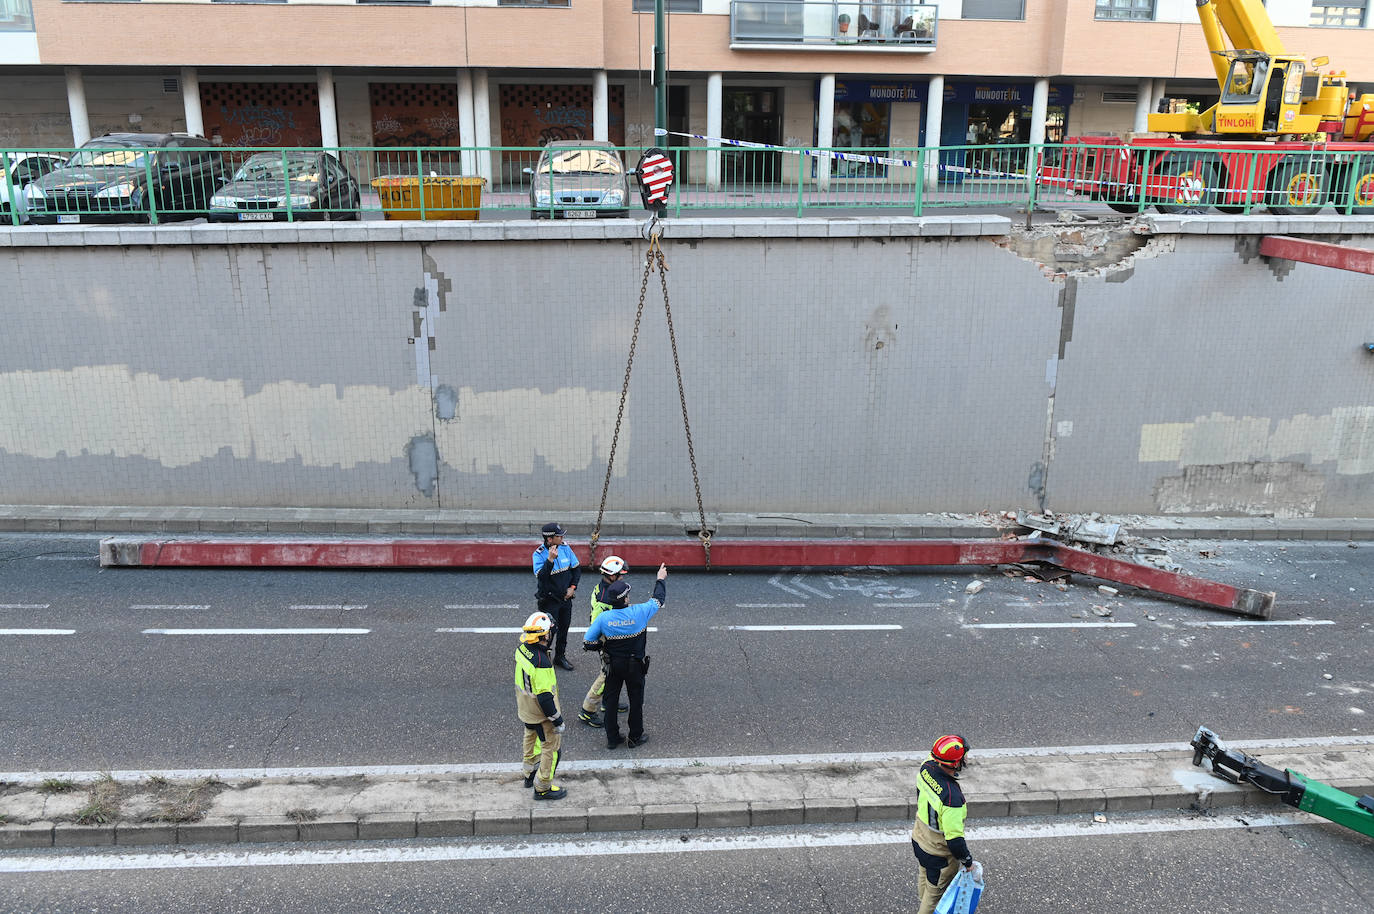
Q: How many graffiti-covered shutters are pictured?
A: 3